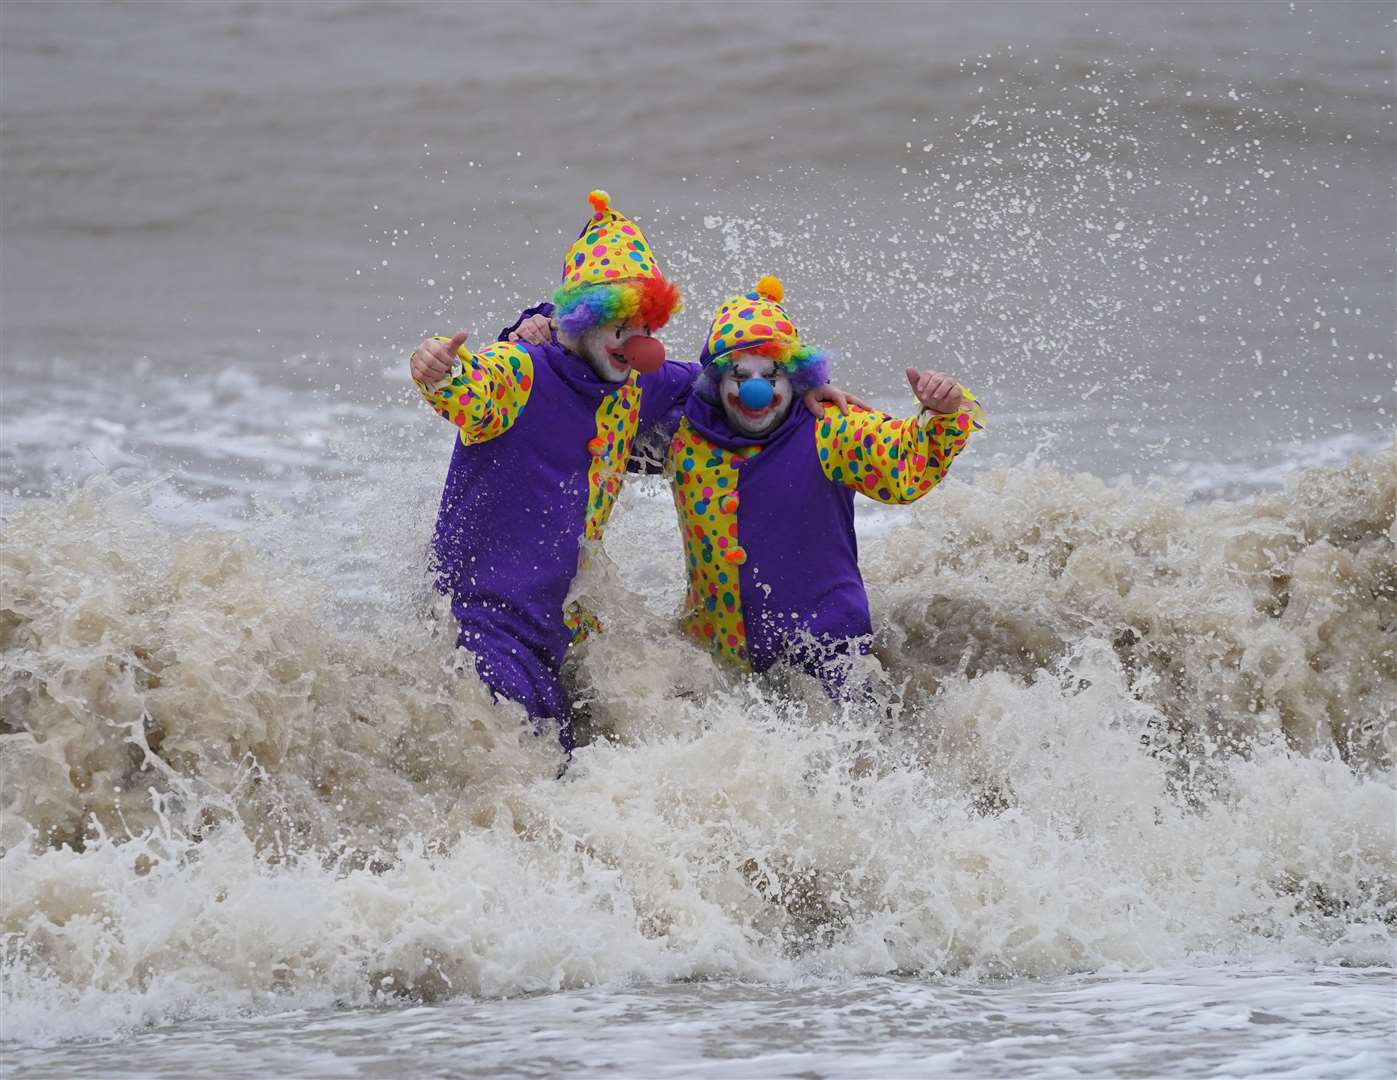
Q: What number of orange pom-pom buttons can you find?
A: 3